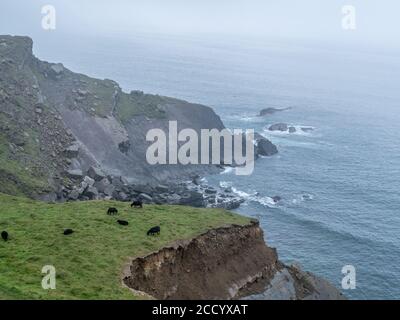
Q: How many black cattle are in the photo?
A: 6